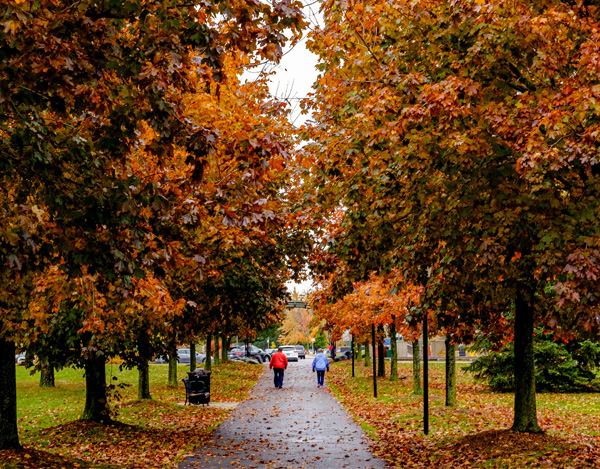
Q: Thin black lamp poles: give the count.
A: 3